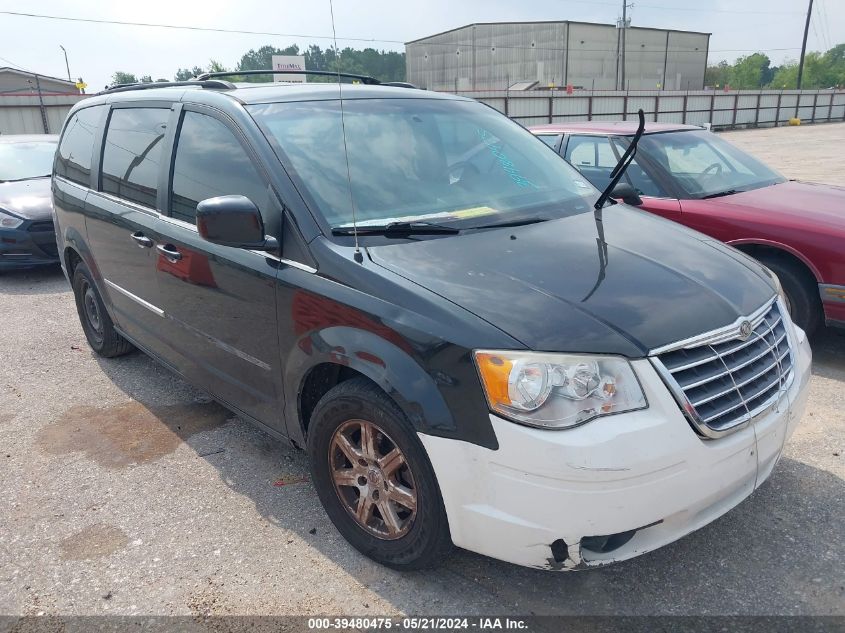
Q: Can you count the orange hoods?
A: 0